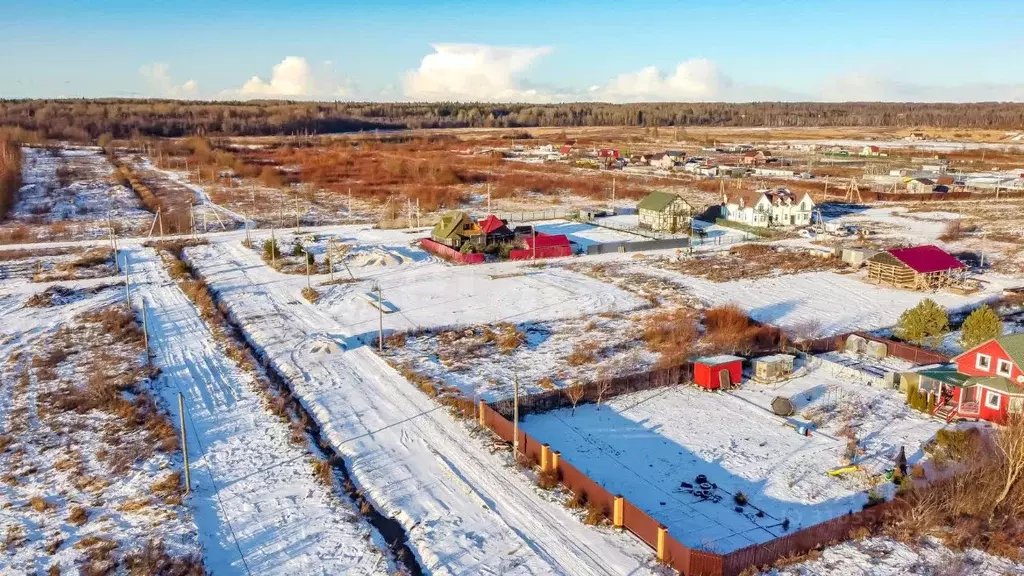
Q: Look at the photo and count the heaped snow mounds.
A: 2